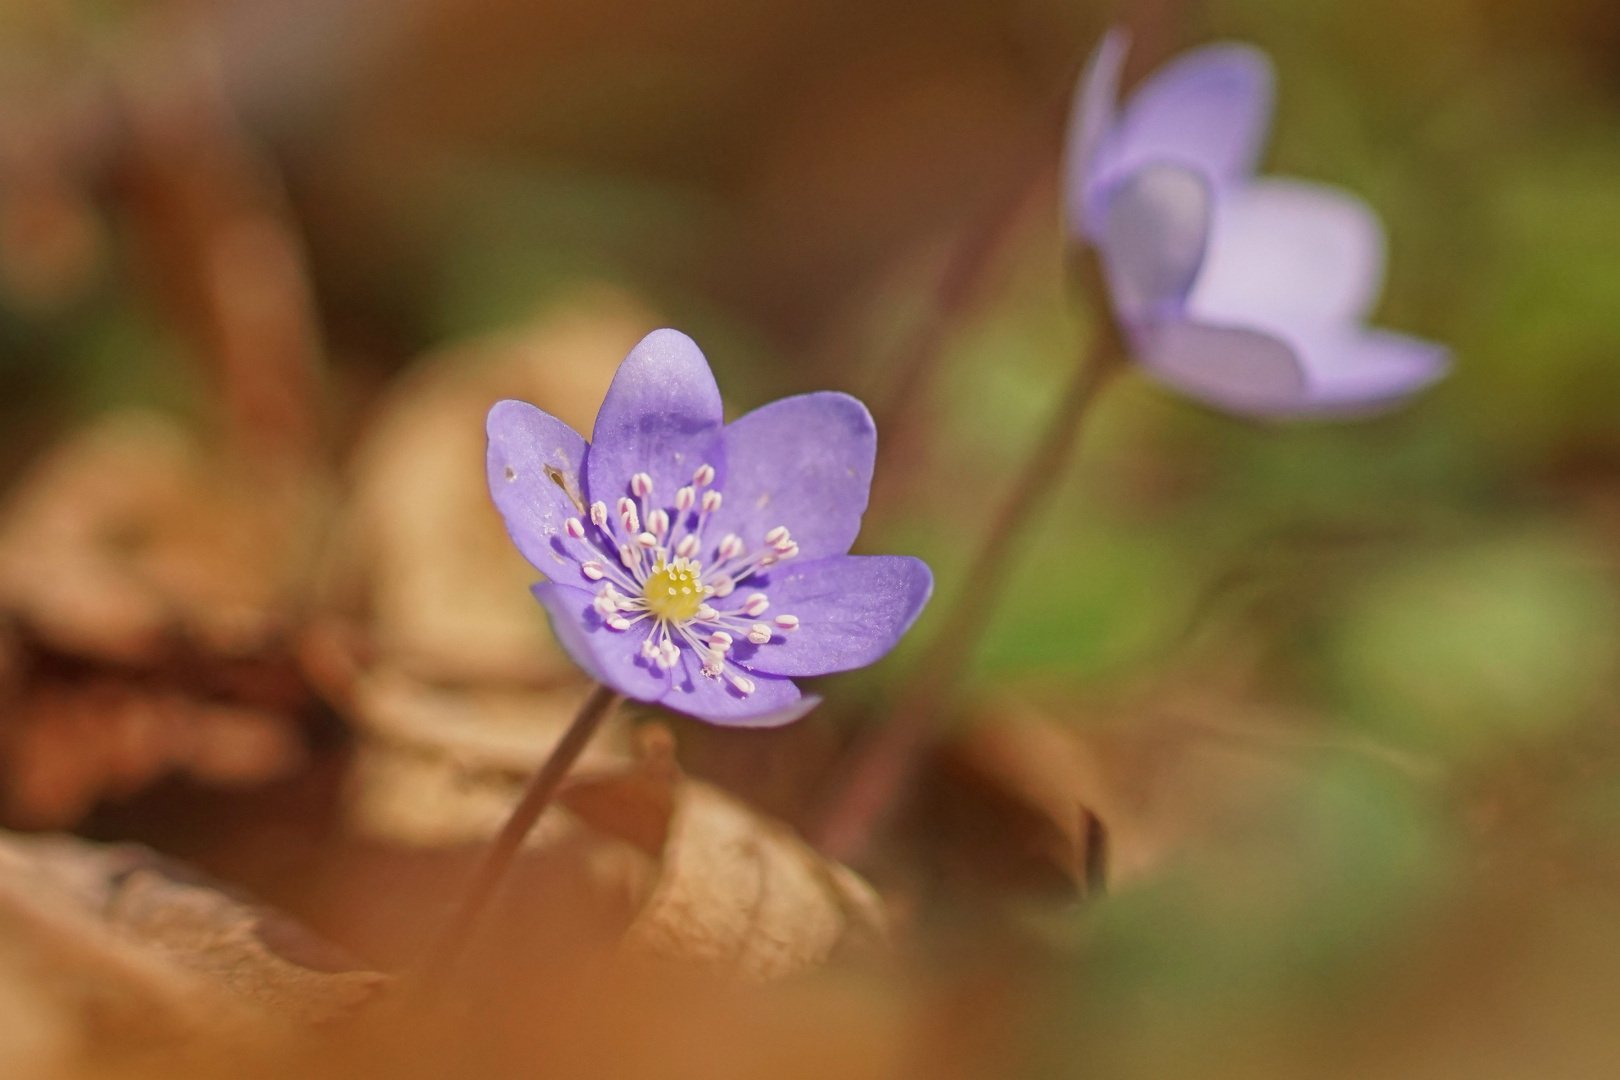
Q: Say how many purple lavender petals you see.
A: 12